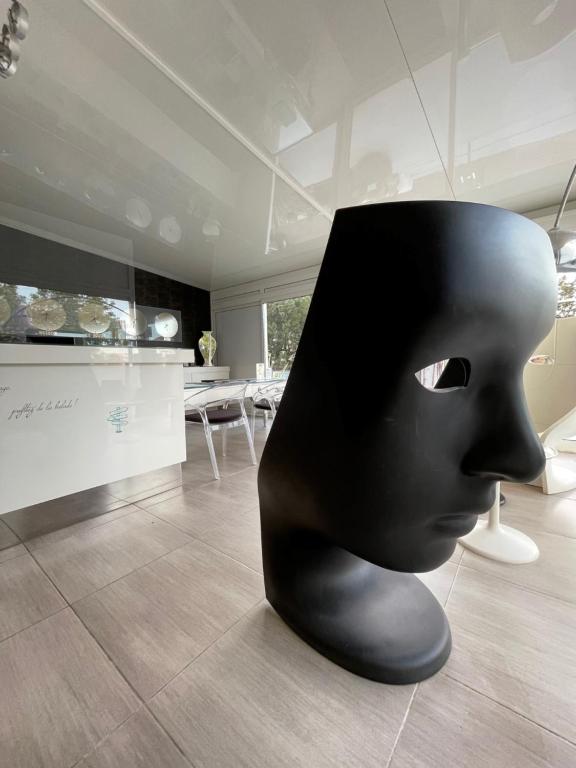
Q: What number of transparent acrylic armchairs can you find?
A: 2